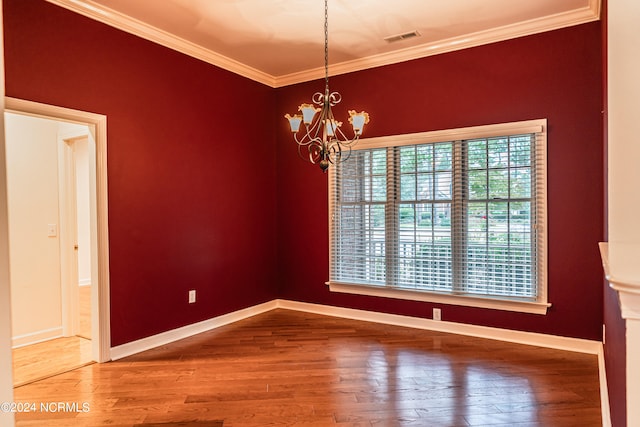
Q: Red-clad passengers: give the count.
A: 0